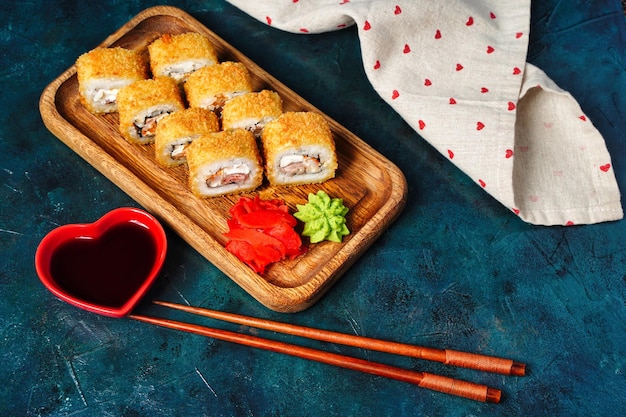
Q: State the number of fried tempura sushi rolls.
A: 8